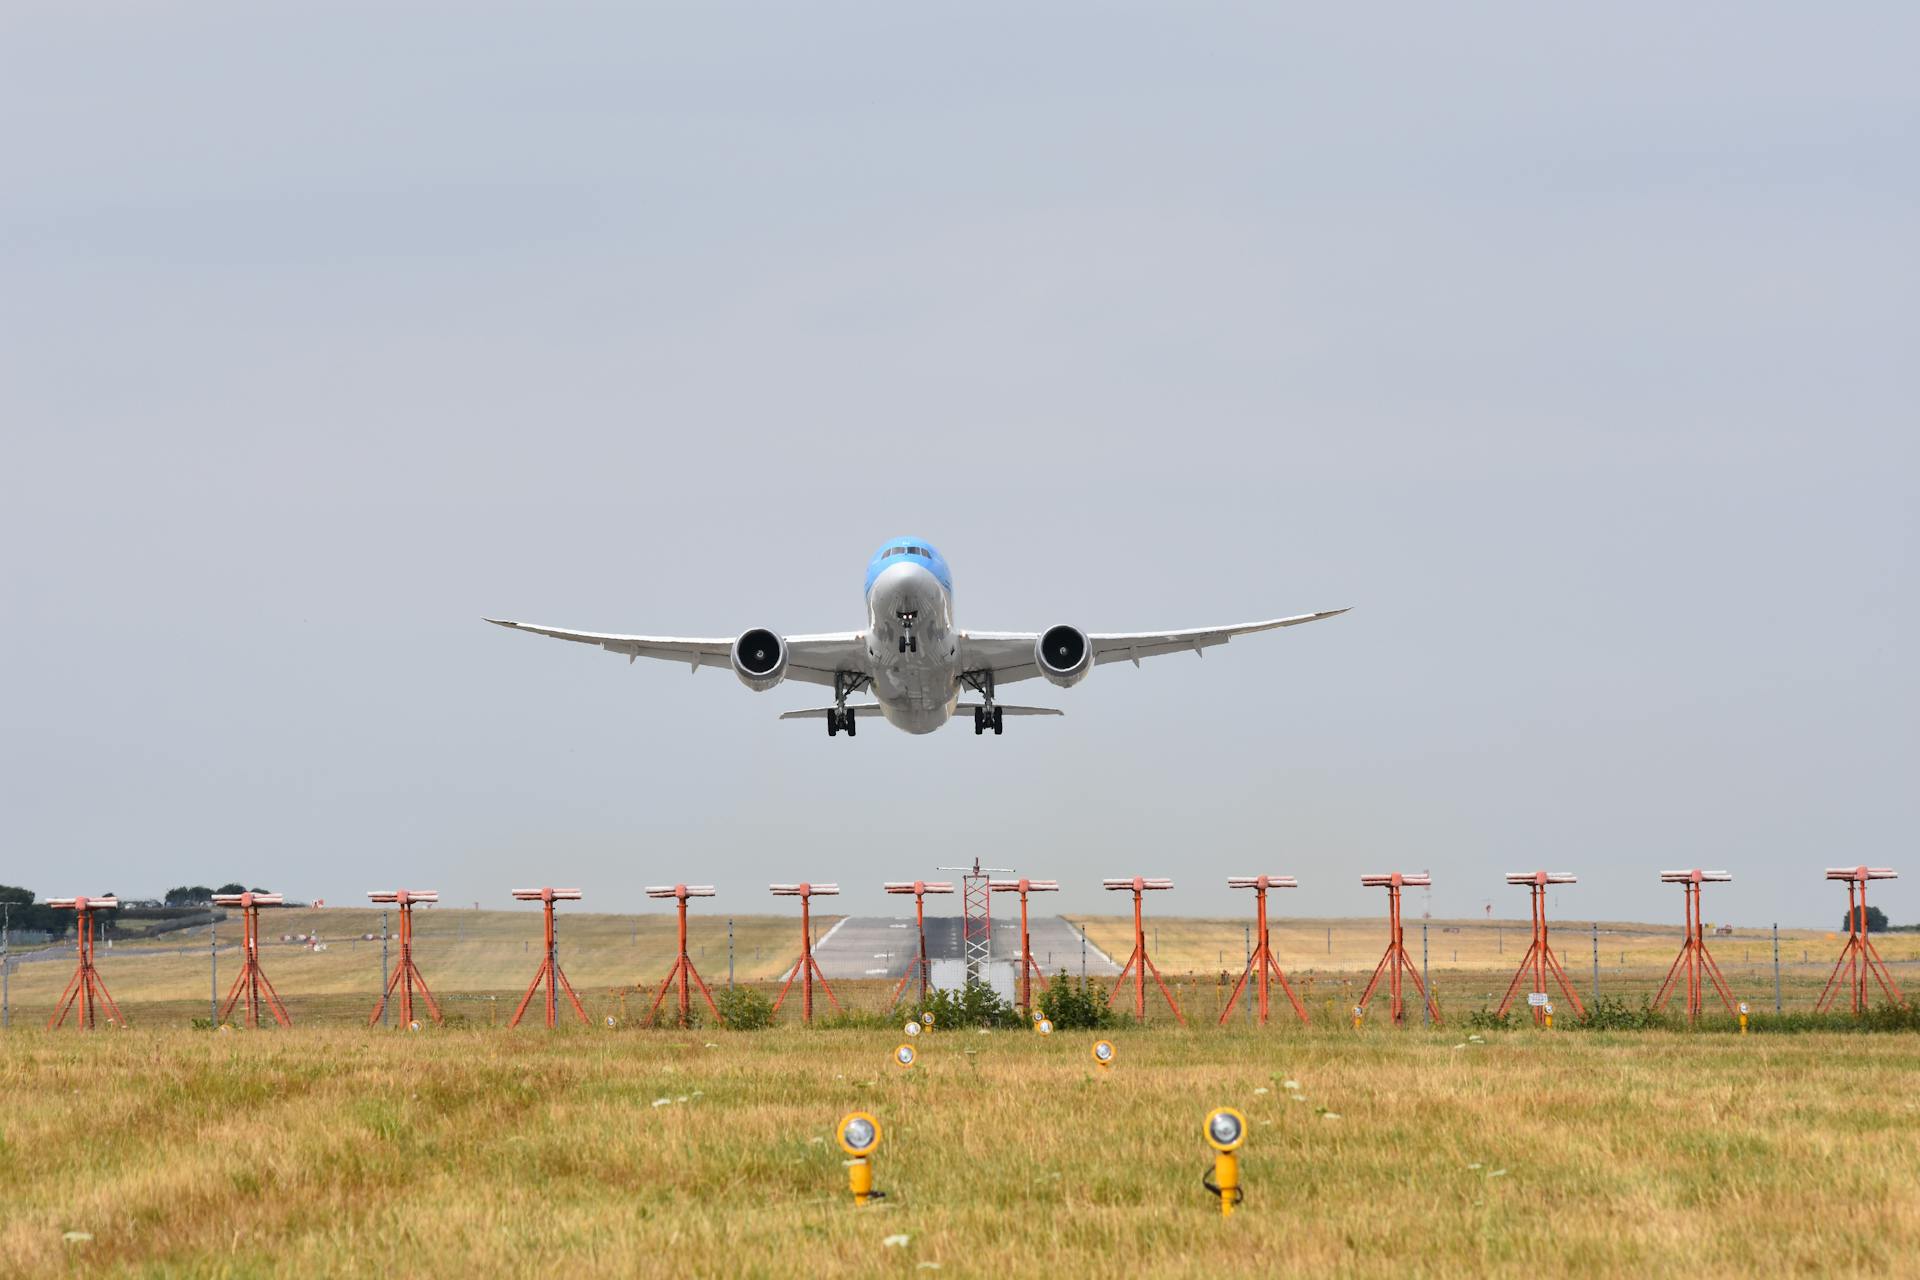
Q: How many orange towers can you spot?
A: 14